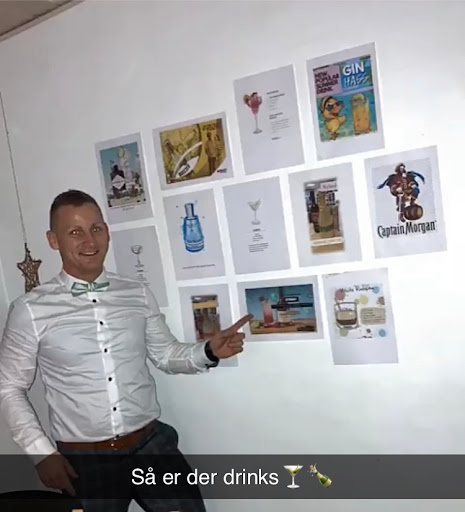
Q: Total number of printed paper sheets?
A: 12